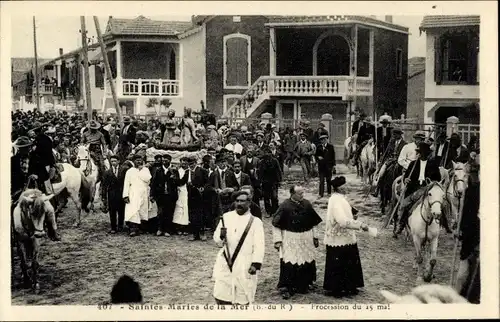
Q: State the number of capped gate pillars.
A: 4